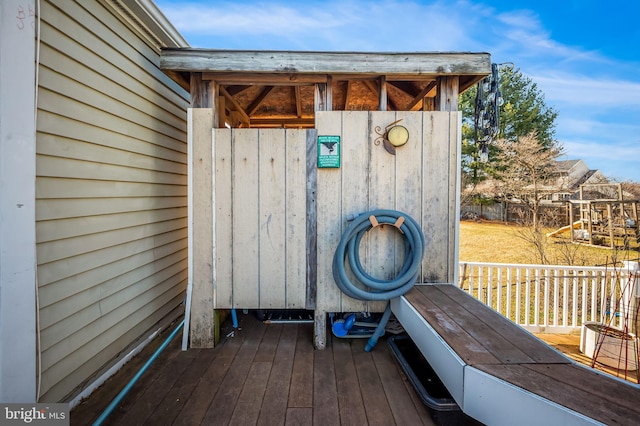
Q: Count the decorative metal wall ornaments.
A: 1